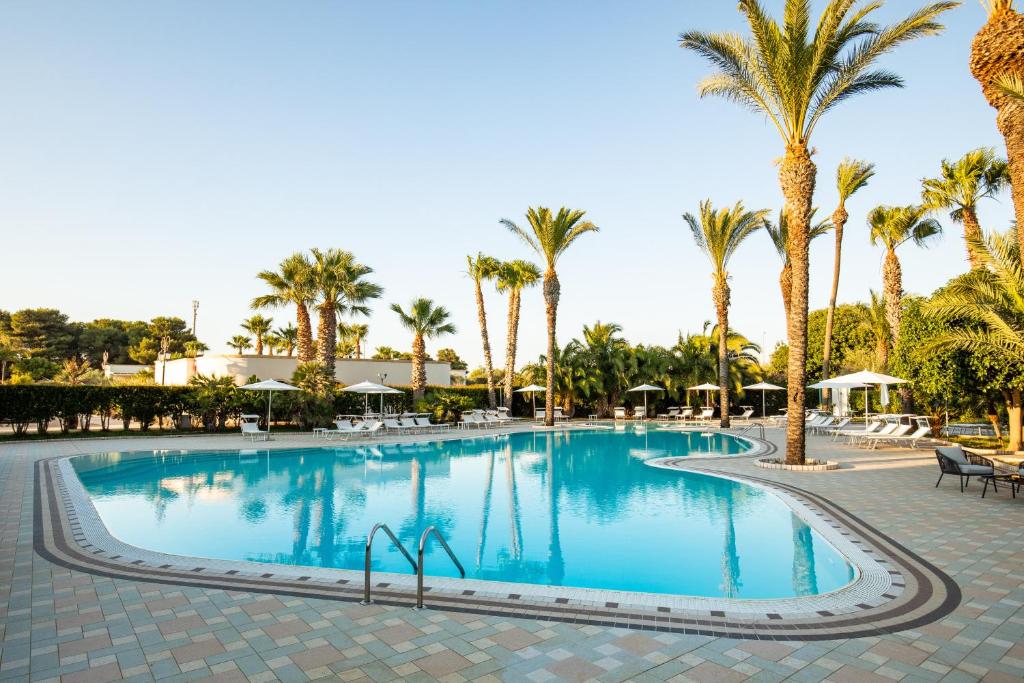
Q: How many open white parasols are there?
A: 9